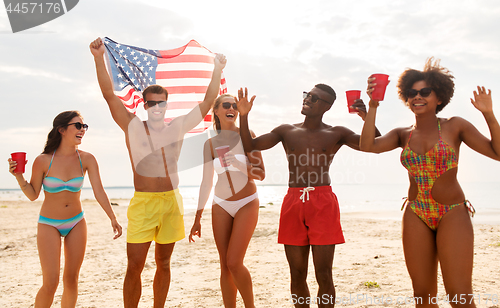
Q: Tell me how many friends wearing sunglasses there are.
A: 5